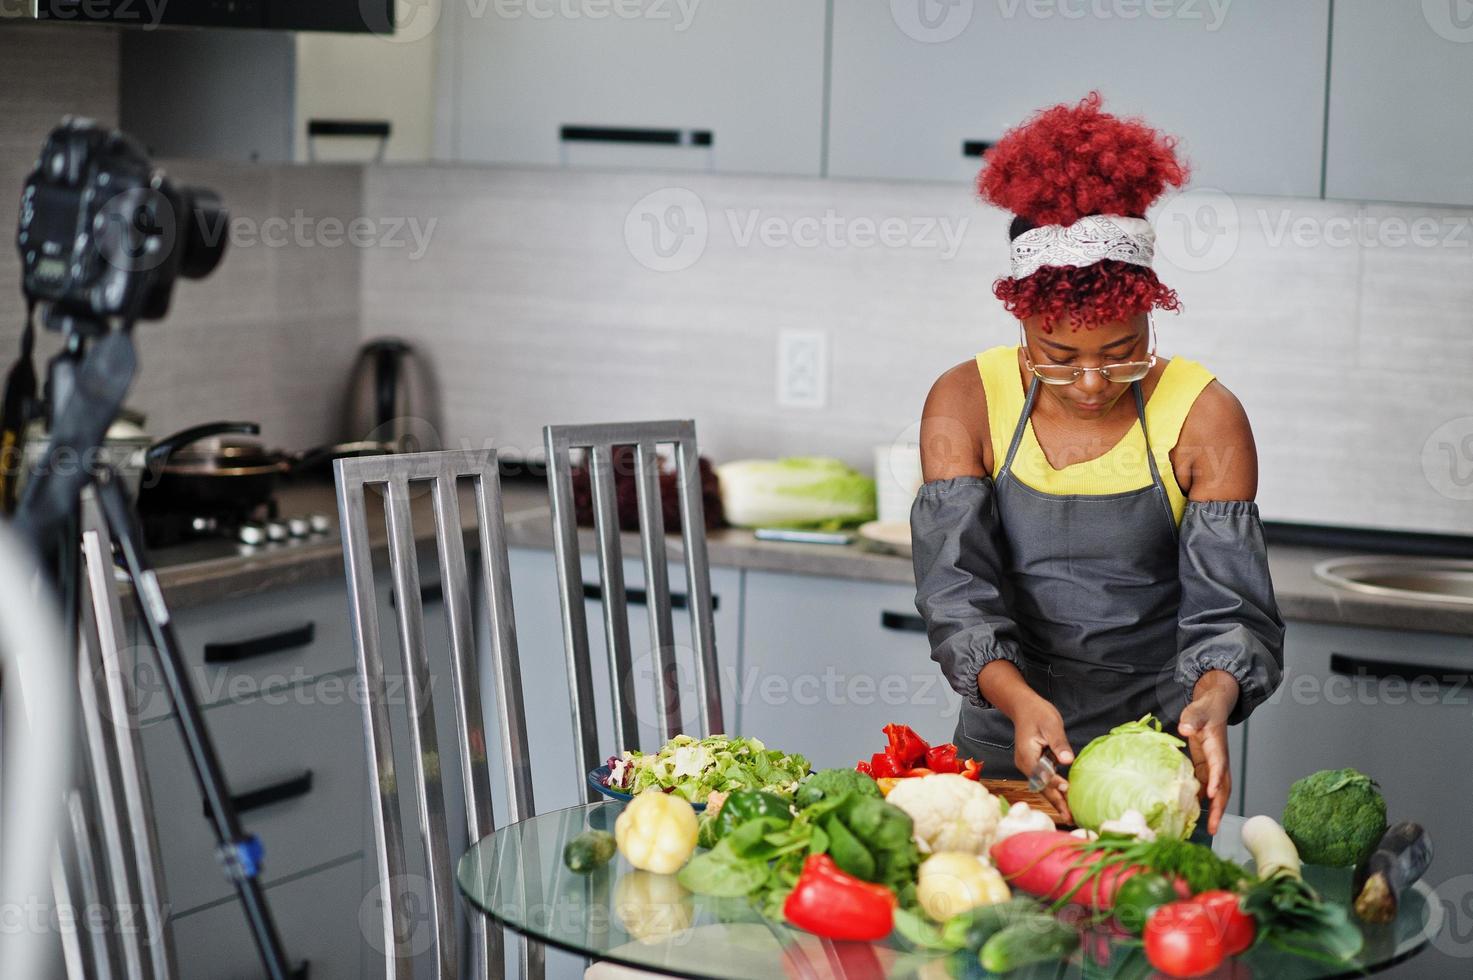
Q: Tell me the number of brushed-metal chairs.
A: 3